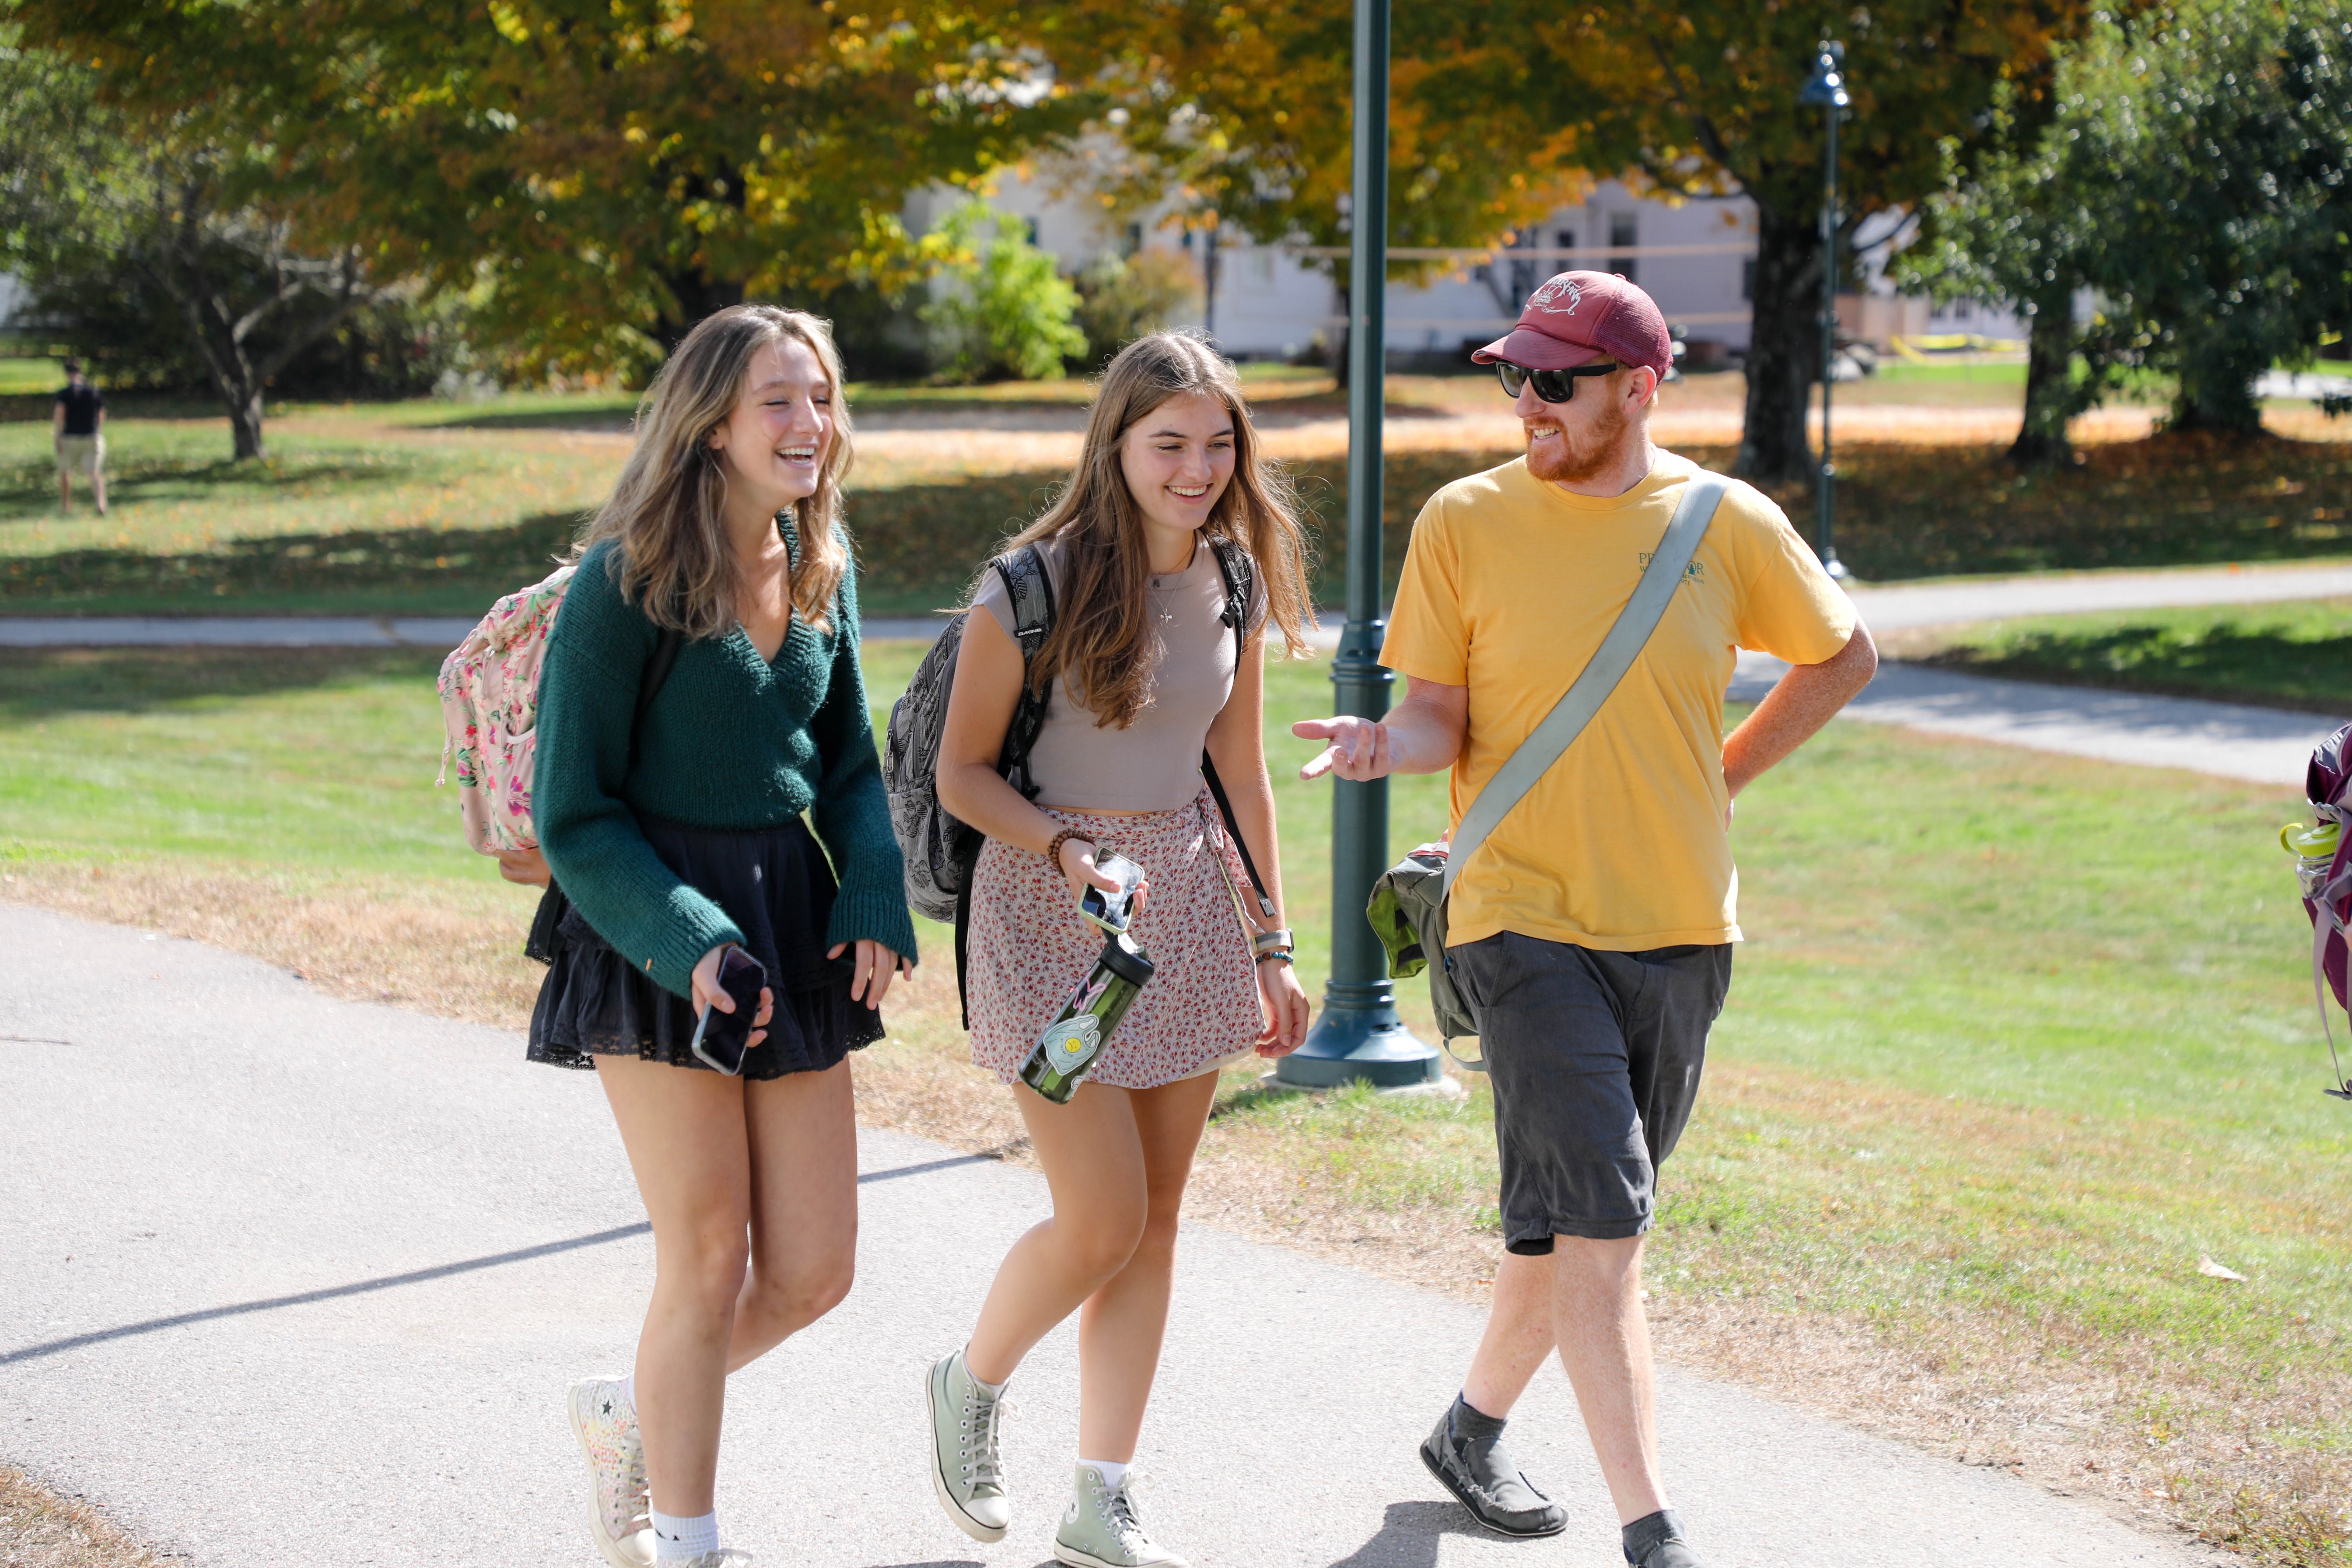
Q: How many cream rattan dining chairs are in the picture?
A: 0